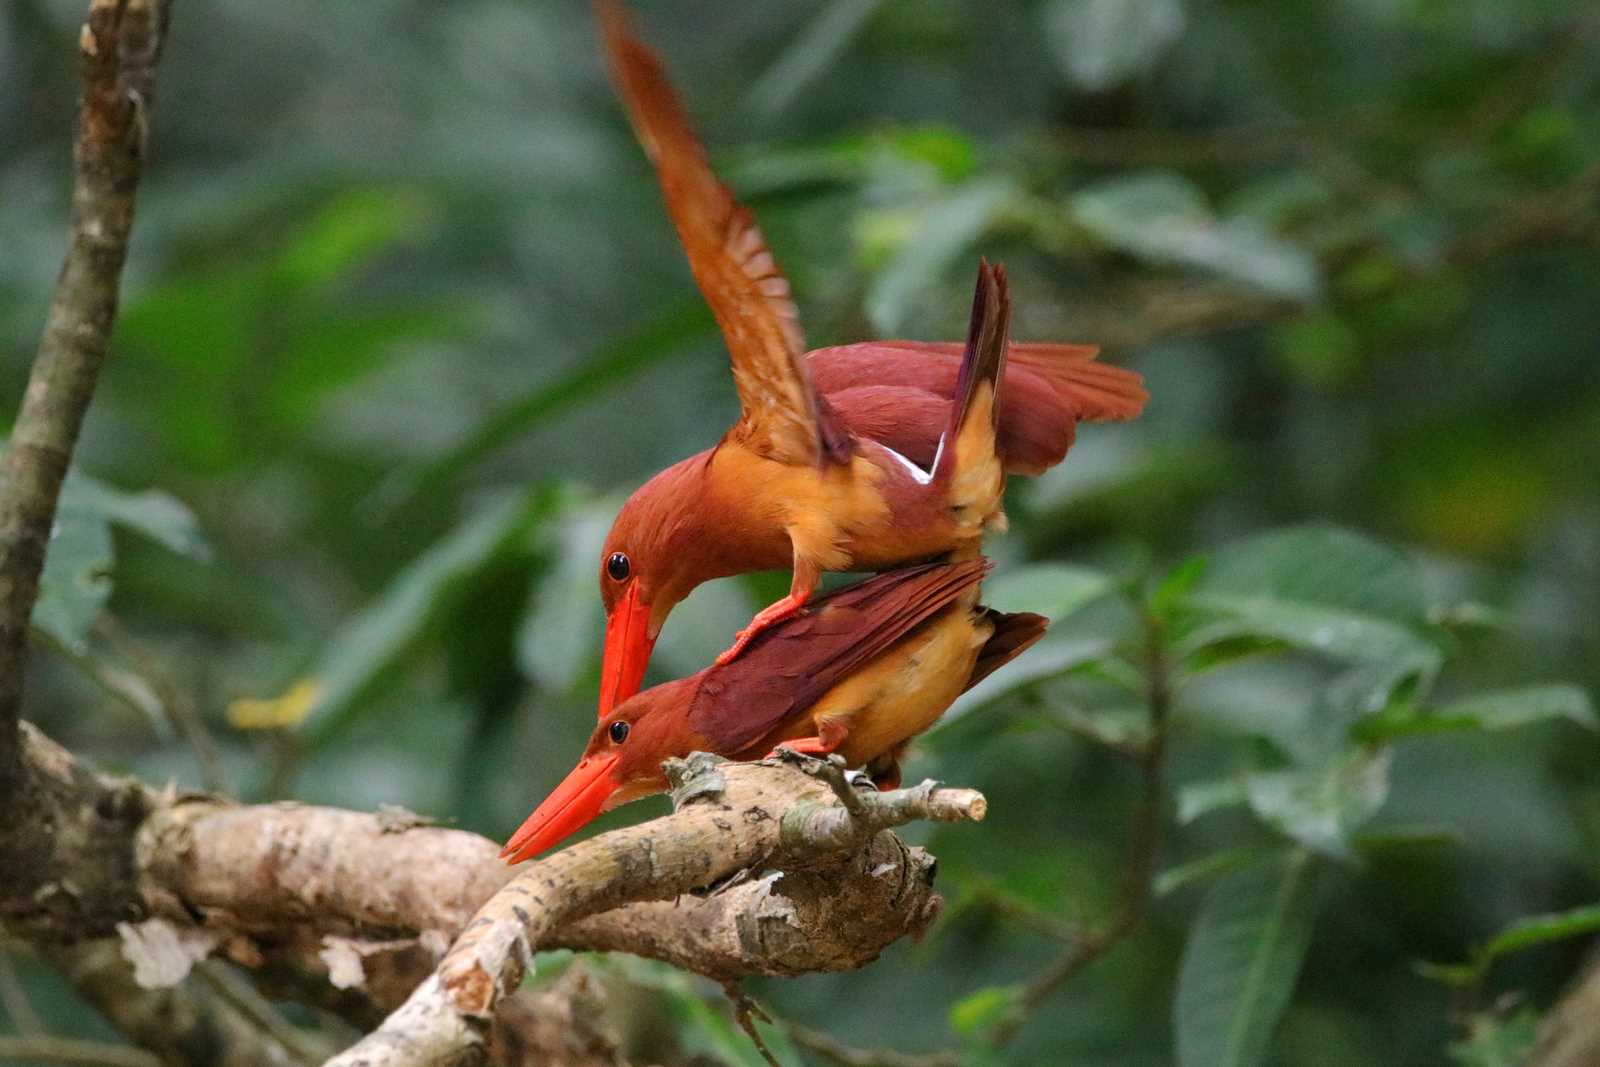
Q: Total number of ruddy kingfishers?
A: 2